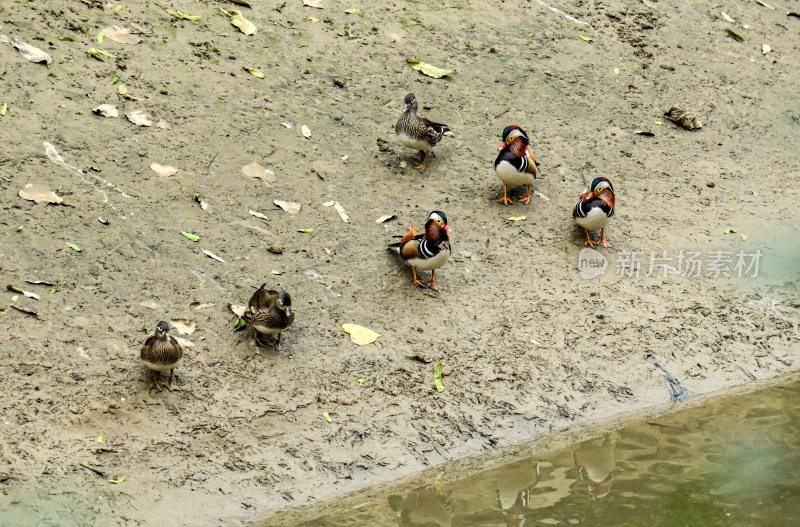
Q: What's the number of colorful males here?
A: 3